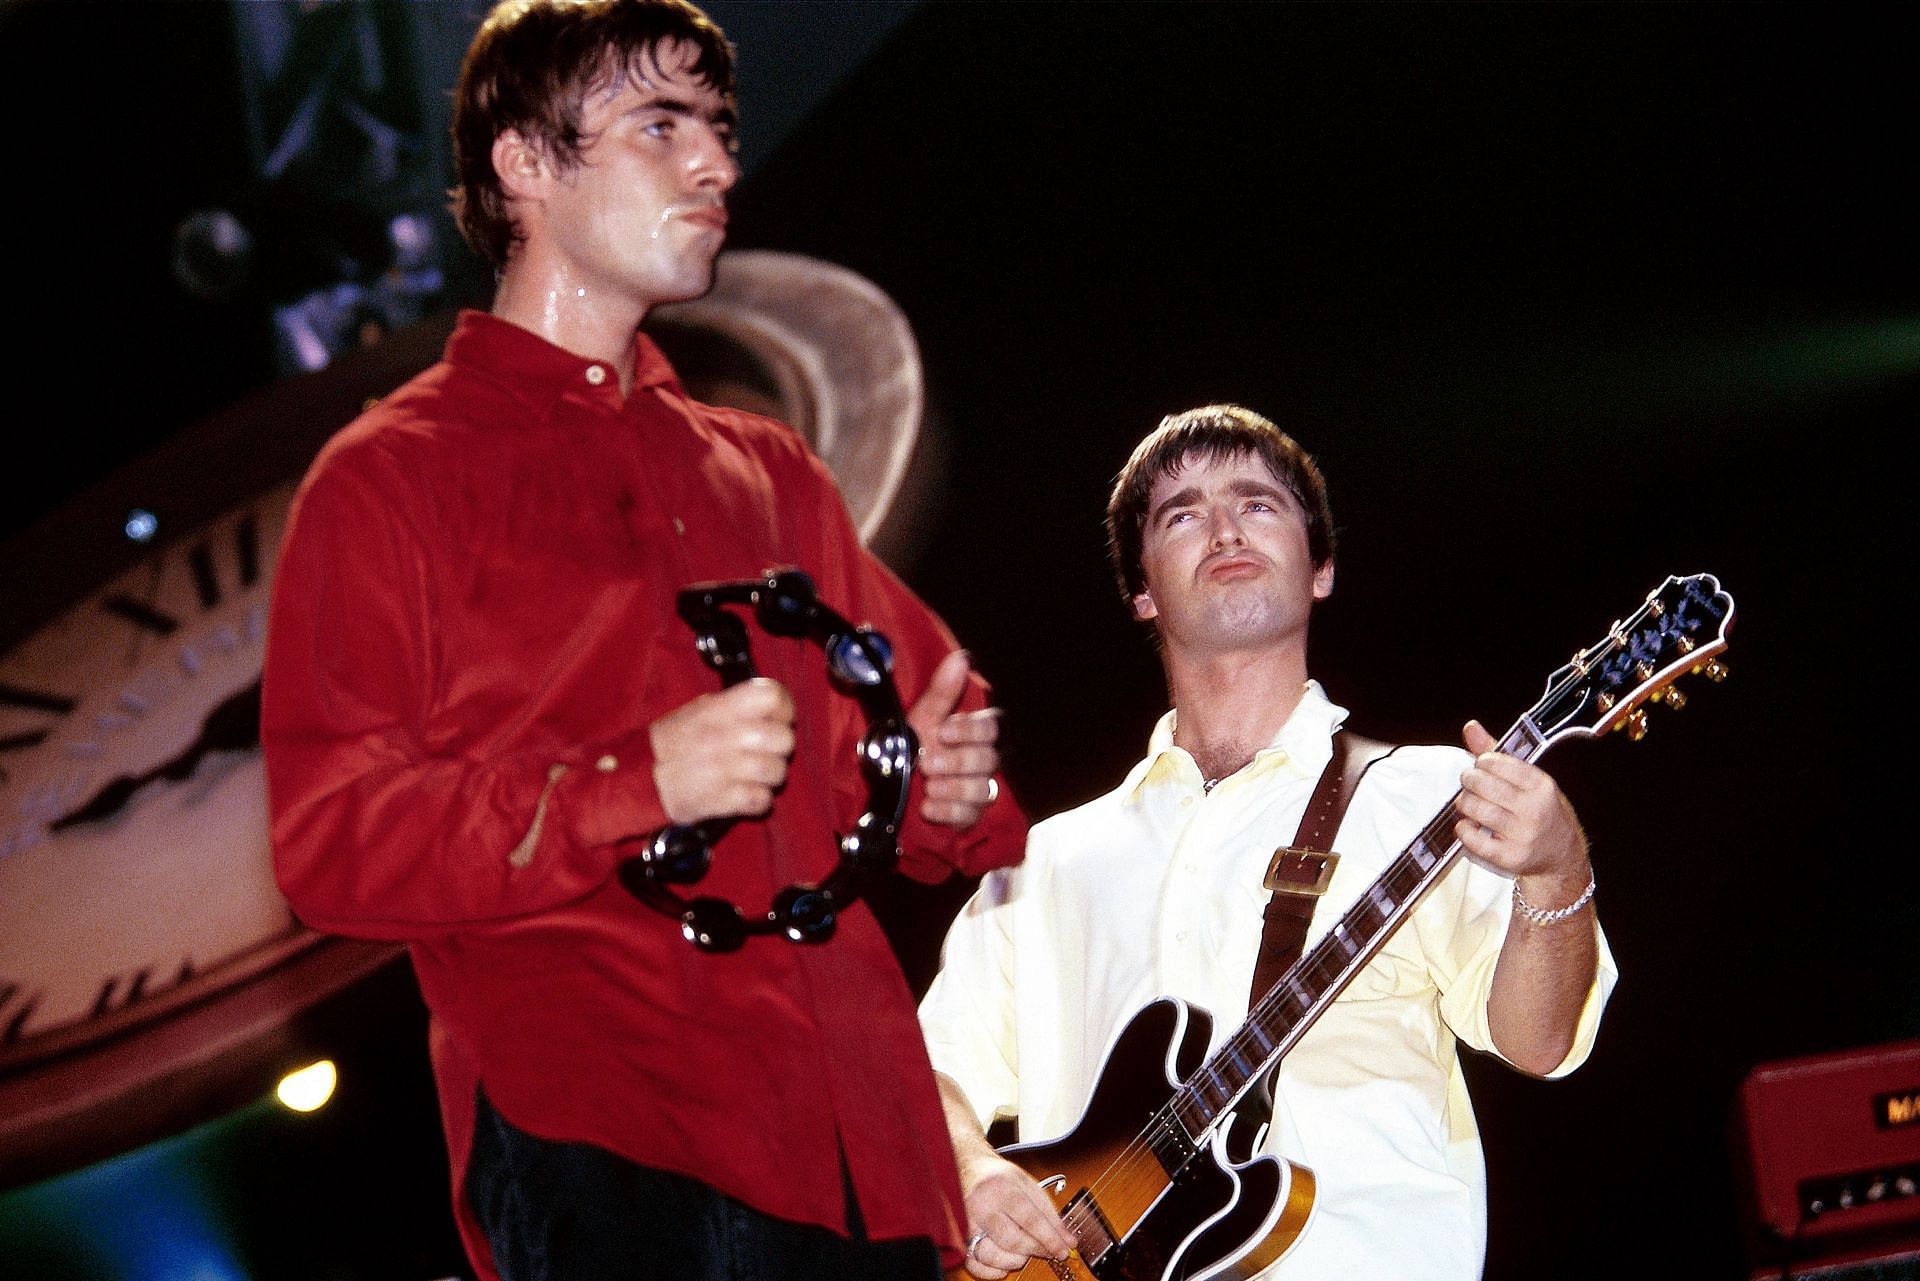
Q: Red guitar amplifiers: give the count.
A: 1